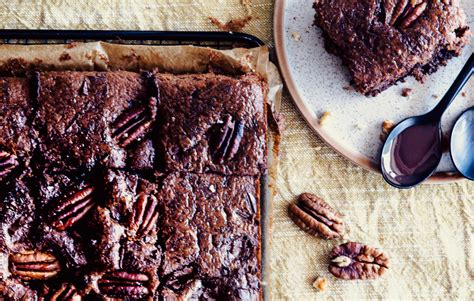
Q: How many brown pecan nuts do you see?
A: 11